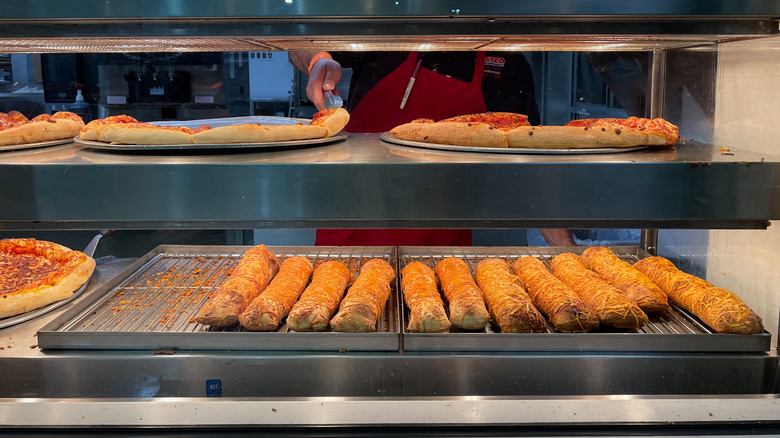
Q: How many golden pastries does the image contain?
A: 11